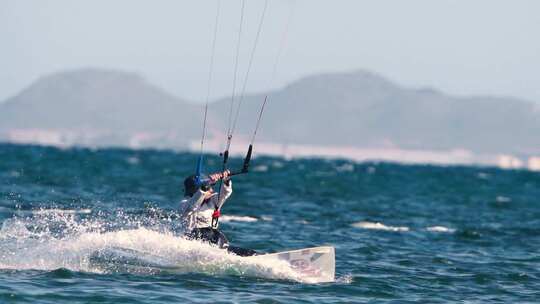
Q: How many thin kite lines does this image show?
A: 4